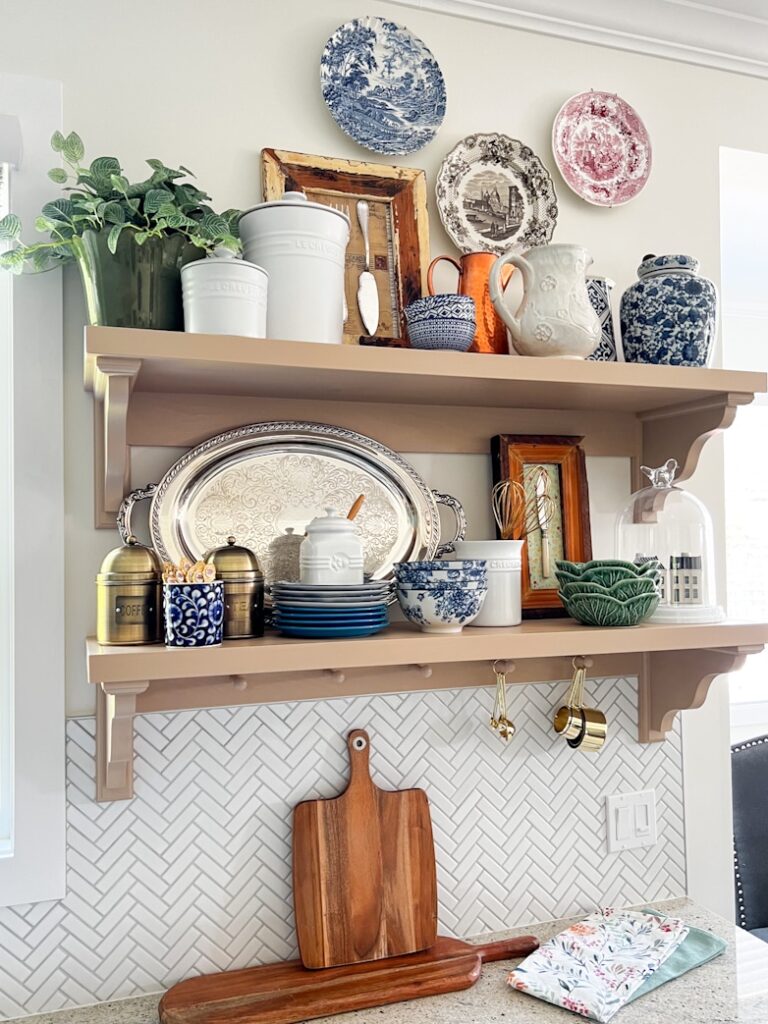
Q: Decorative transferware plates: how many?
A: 3